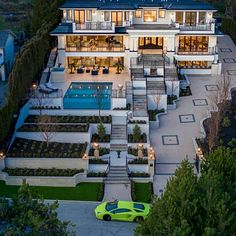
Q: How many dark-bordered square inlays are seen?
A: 7